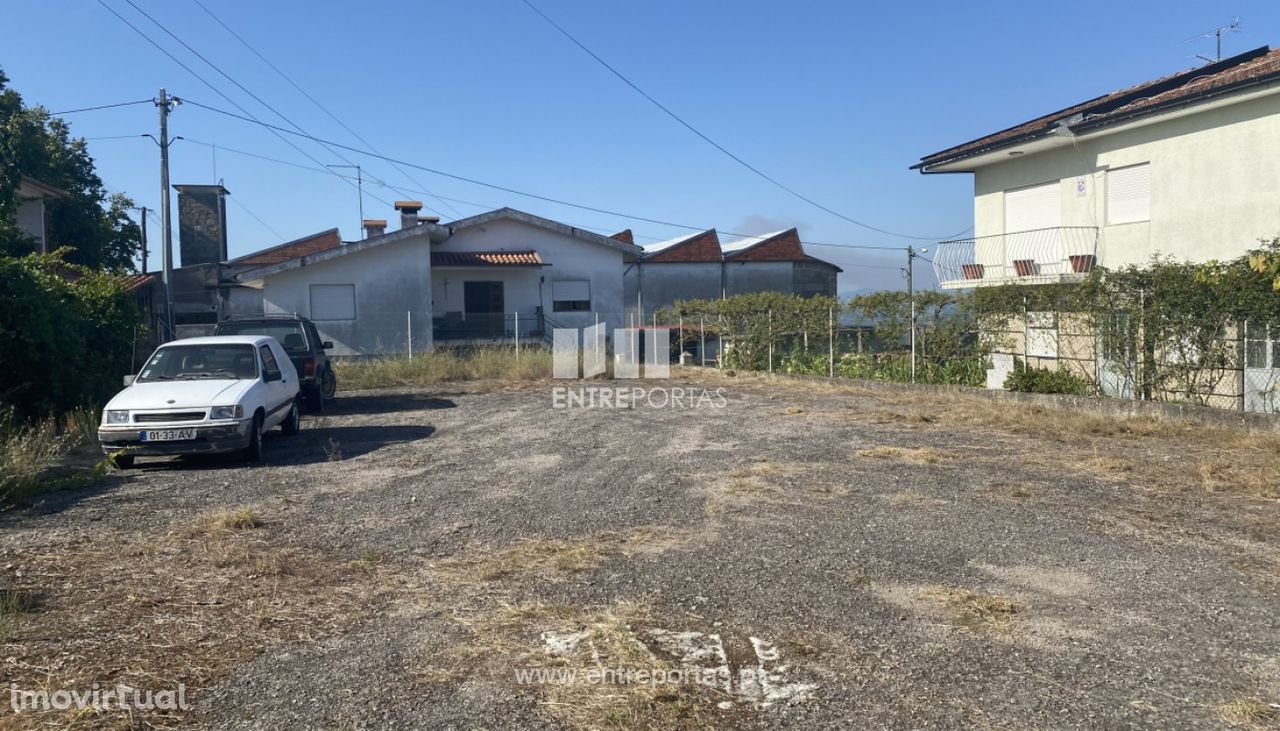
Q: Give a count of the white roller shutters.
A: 4